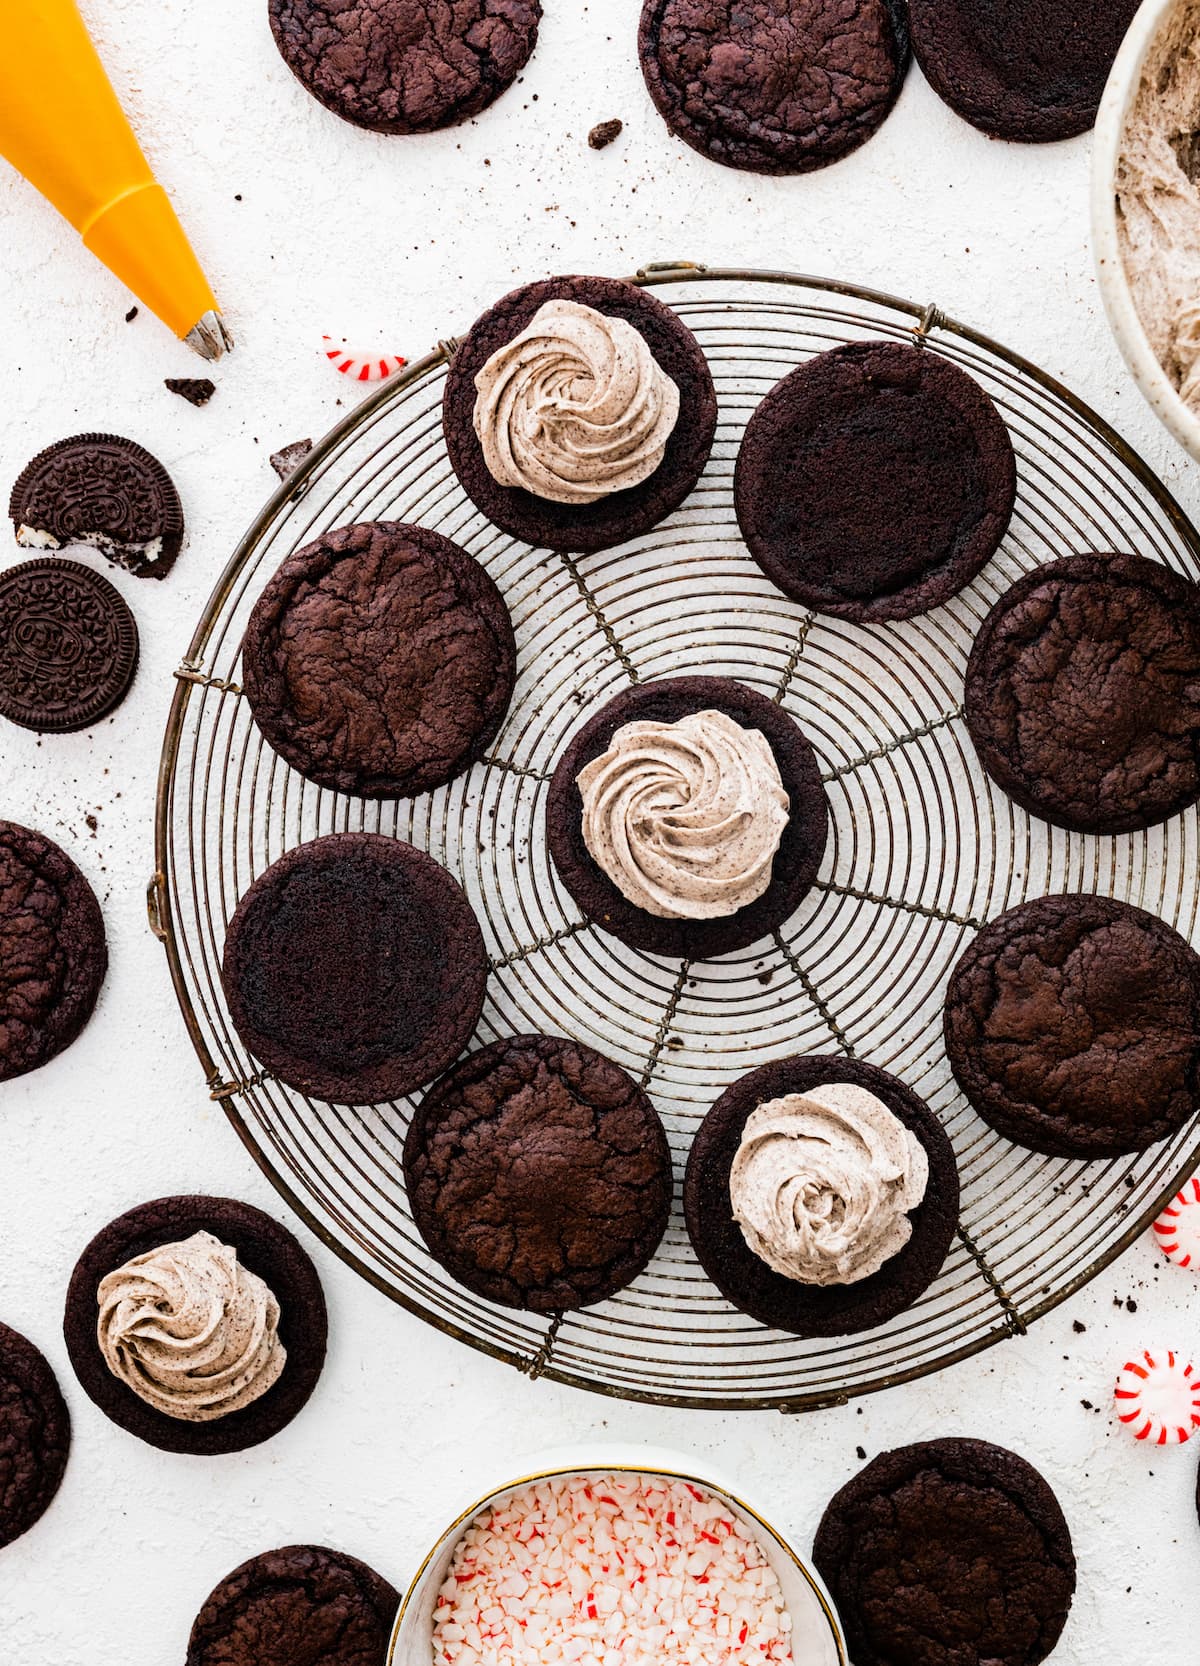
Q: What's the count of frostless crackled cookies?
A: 10